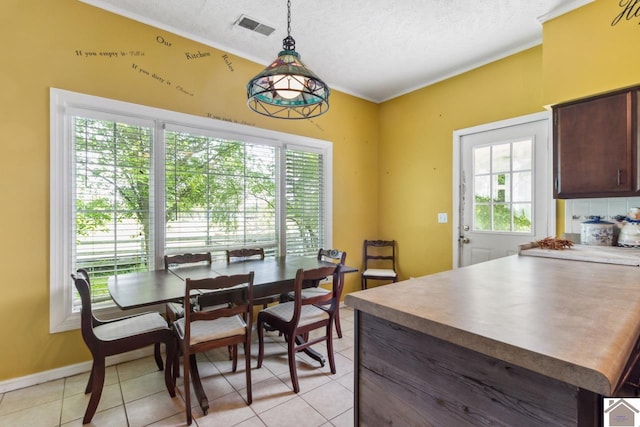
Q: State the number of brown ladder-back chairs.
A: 7